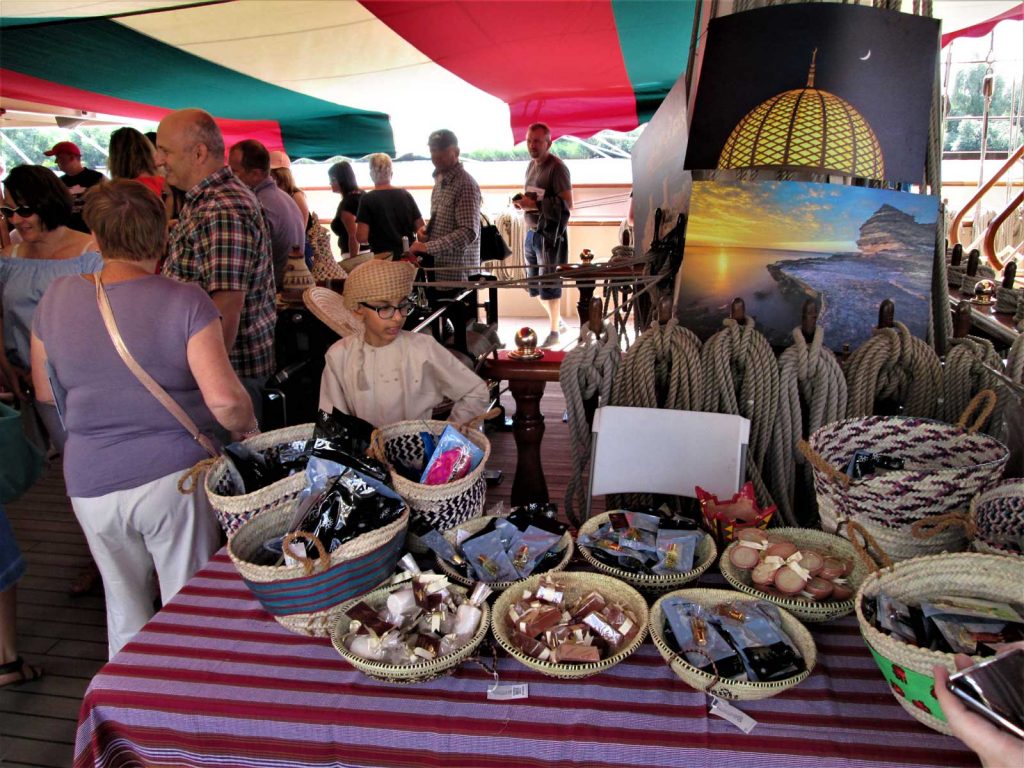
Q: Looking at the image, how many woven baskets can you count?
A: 12